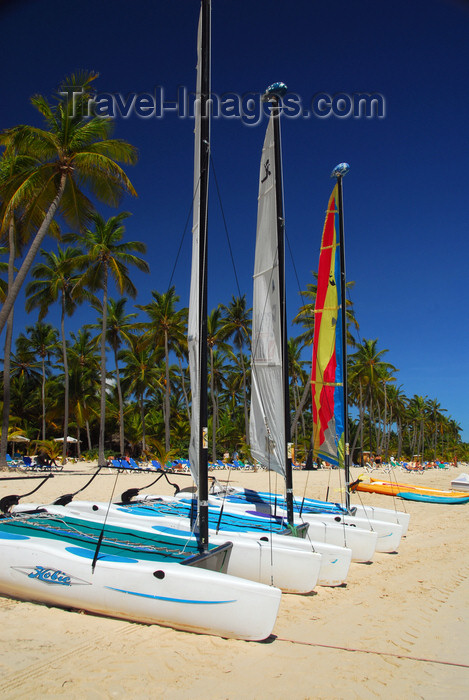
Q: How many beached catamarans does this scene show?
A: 3